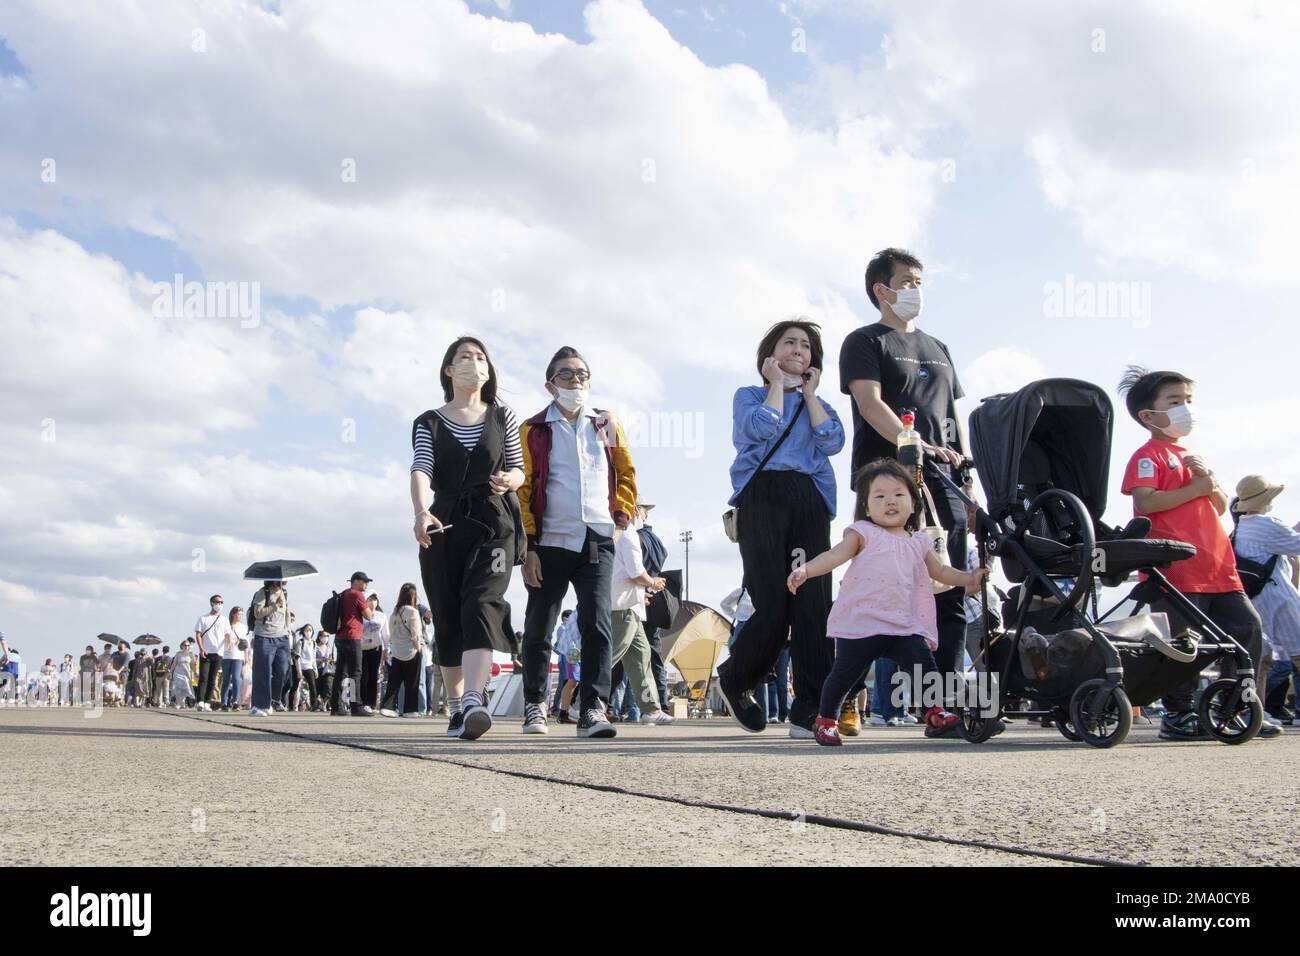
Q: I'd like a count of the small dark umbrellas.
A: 3